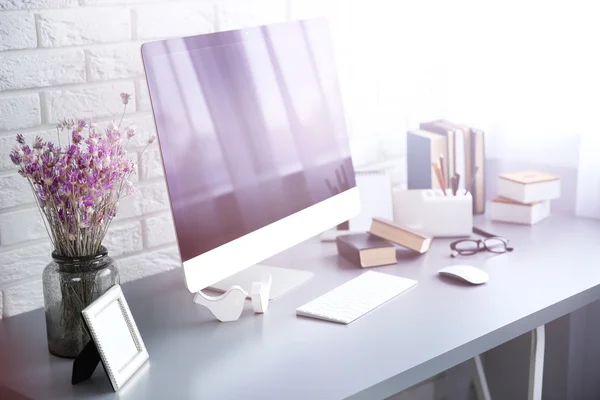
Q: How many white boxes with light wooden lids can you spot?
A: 2